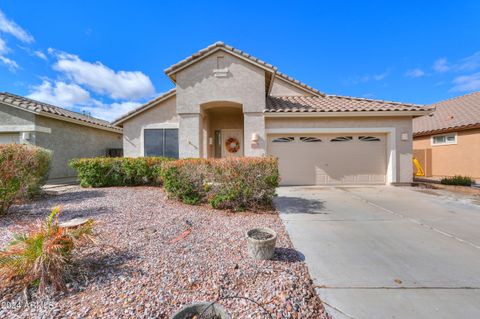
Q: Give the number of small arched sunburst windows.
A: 4